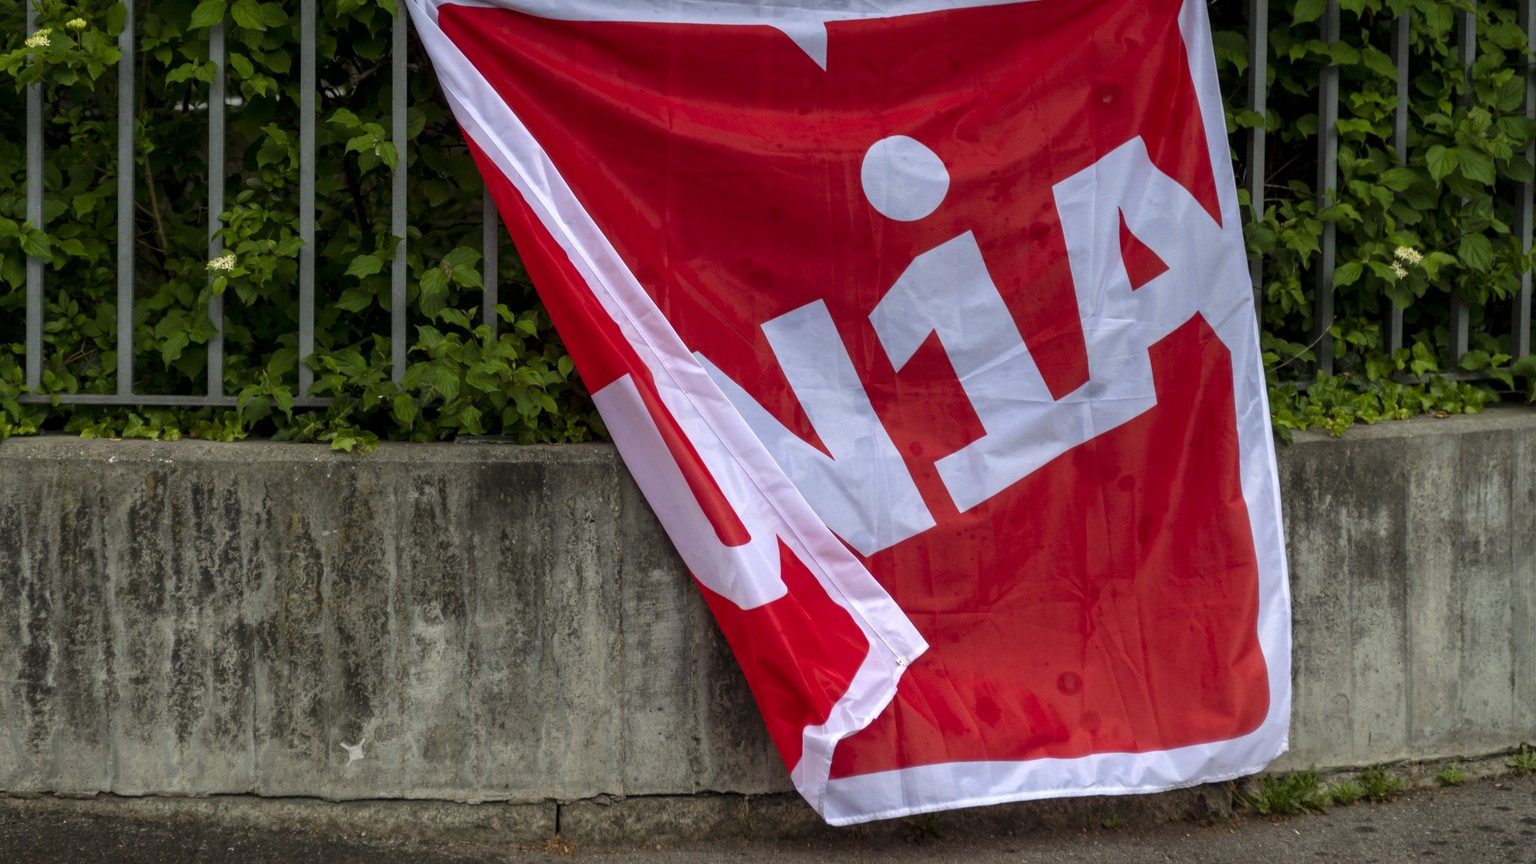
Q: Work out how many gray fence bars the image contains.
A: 11